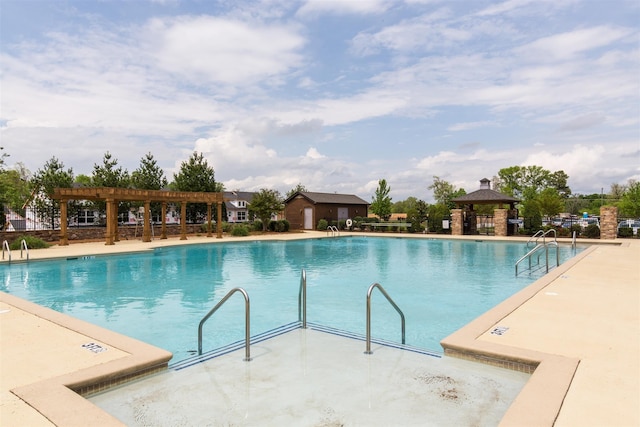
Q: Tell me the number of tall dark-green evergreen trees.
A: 4